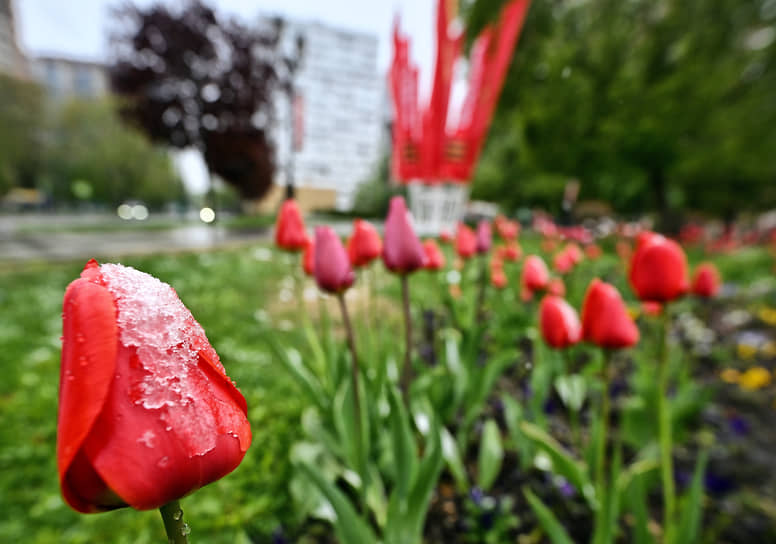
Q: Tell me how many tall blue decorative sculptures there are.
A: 0